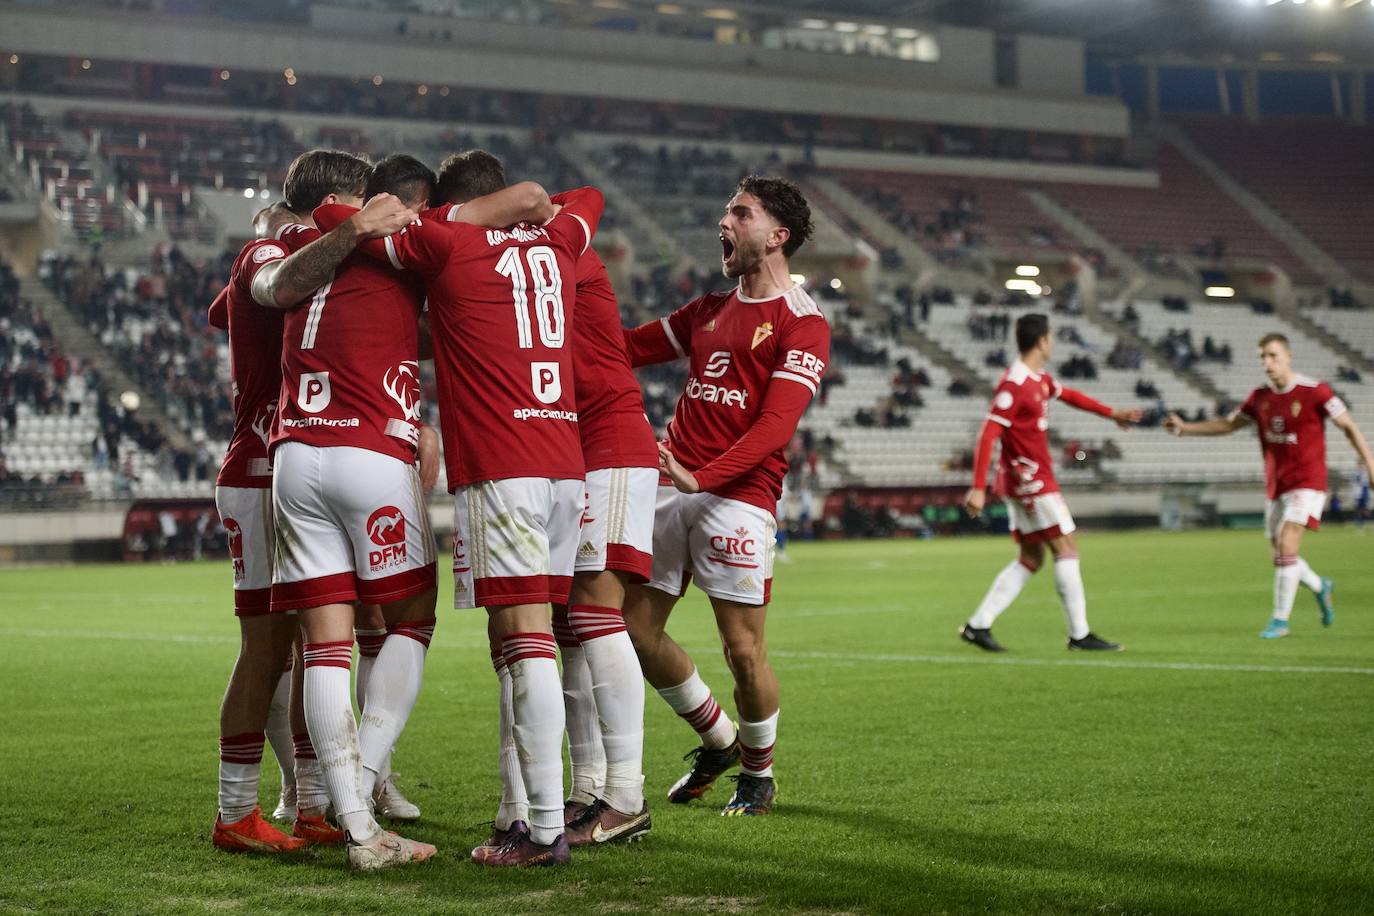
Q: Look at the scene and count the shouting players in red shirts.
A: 1